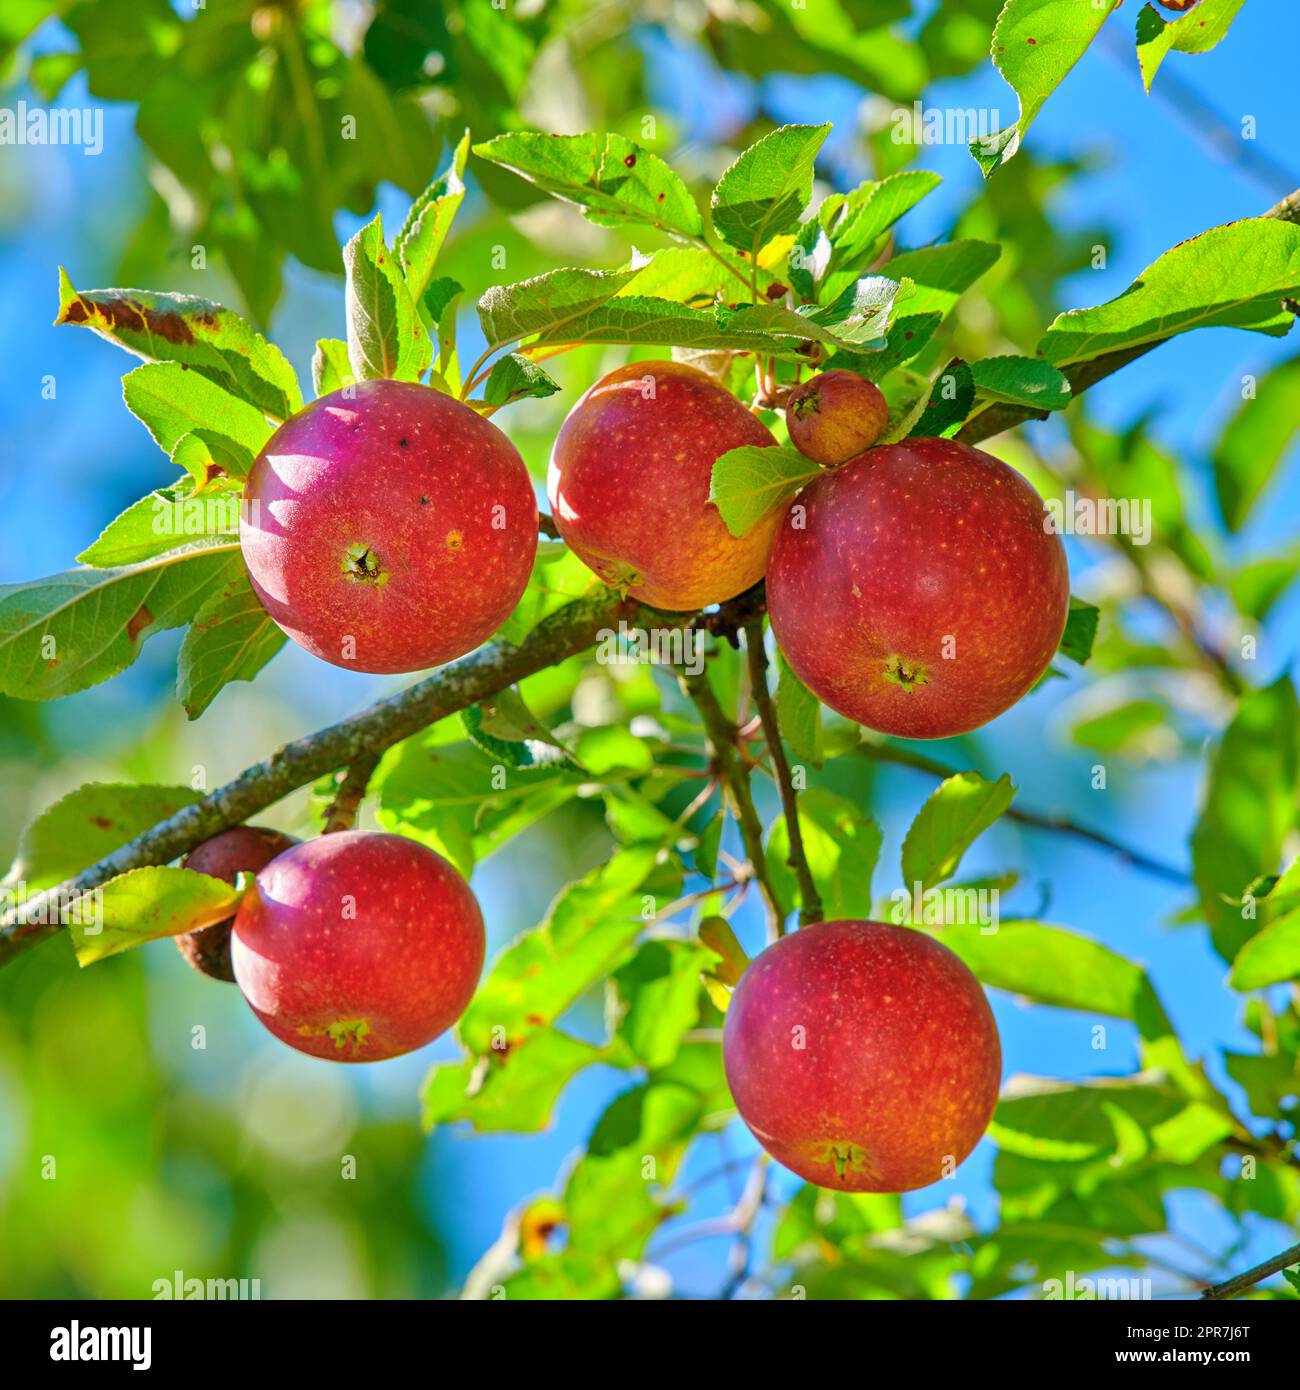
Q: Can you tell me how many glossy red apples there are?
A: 5